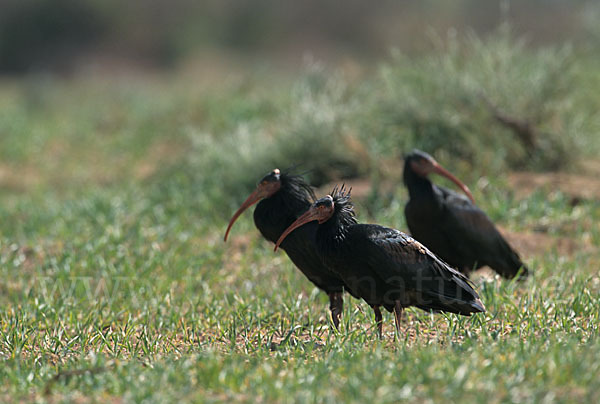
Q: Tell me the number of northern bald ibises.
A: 3